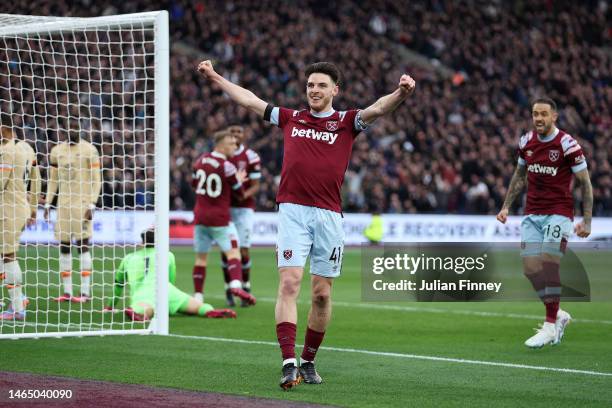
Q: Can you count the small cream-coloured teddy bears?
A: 0